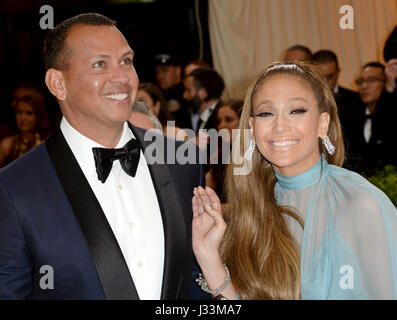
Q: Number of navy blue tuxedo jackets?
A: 1